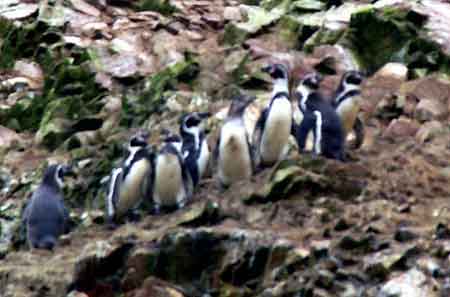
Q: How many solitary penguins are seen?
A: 1